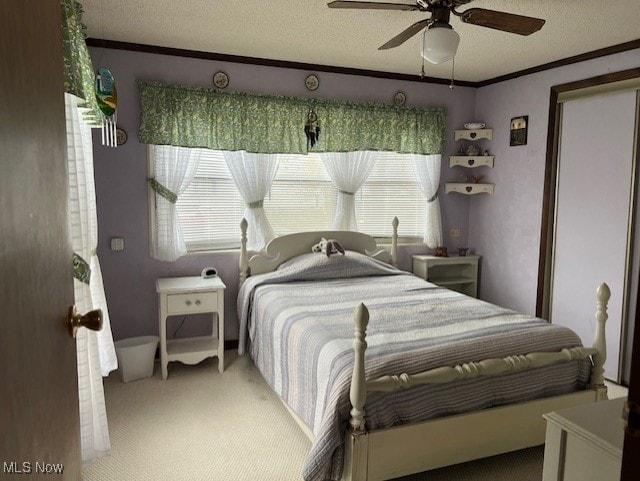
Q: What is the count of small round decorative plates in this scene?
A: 4